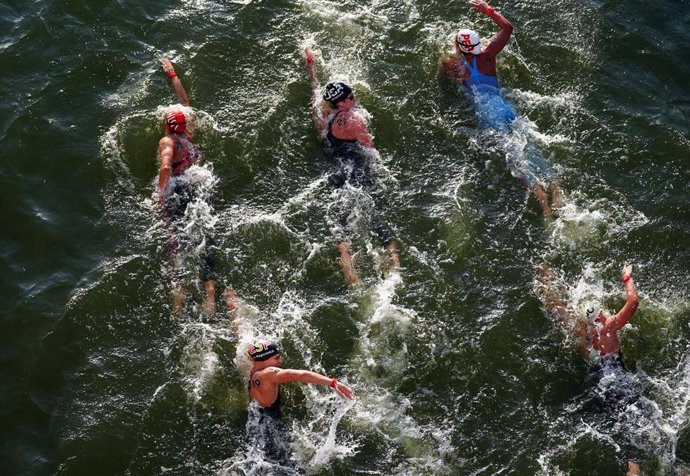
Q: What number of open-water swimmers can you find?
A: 5